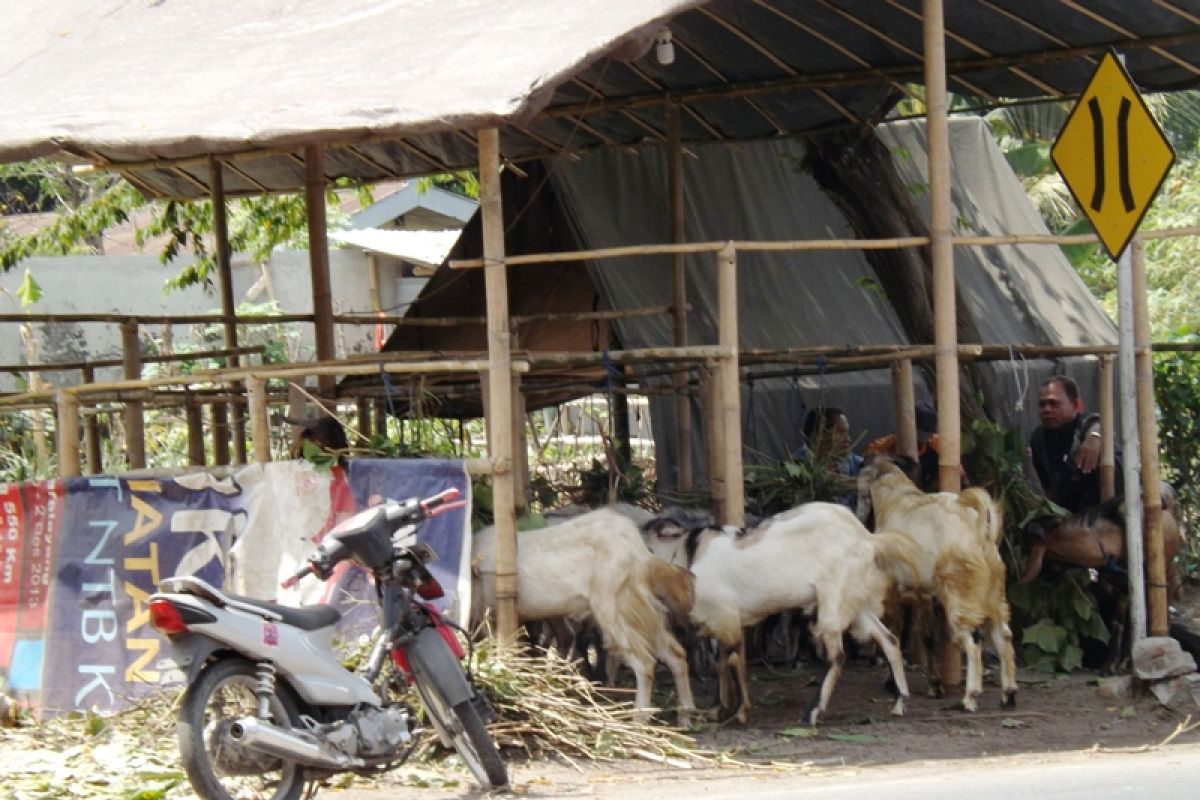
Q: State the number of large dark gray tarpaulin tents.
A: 1